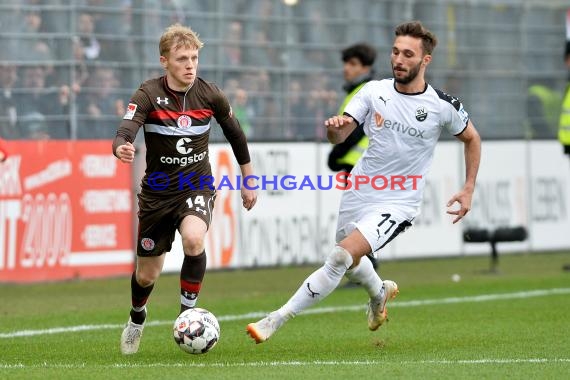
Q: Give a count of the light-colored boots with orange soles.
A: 2